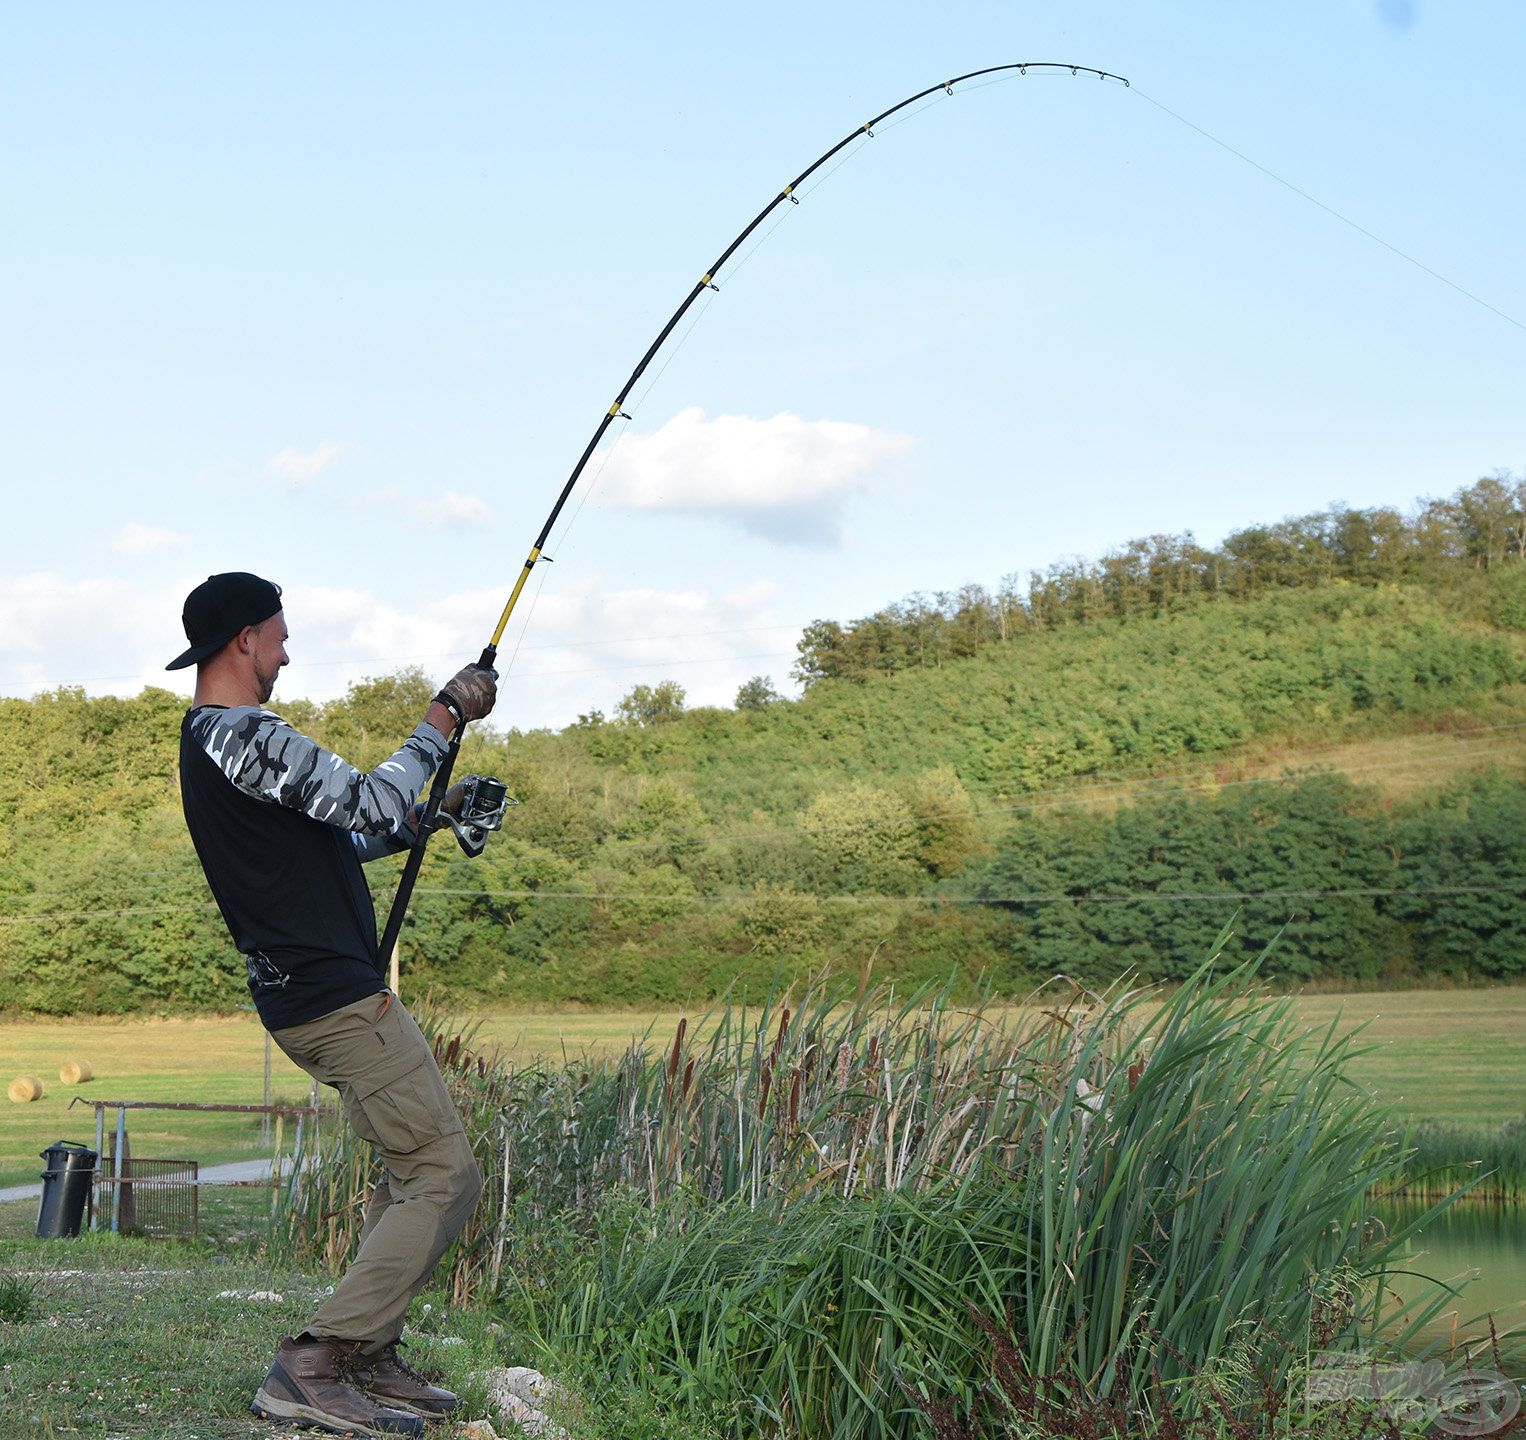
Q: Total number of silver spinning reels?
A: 1